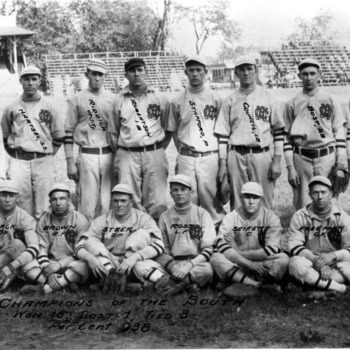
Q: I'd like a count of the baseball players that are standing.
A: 6